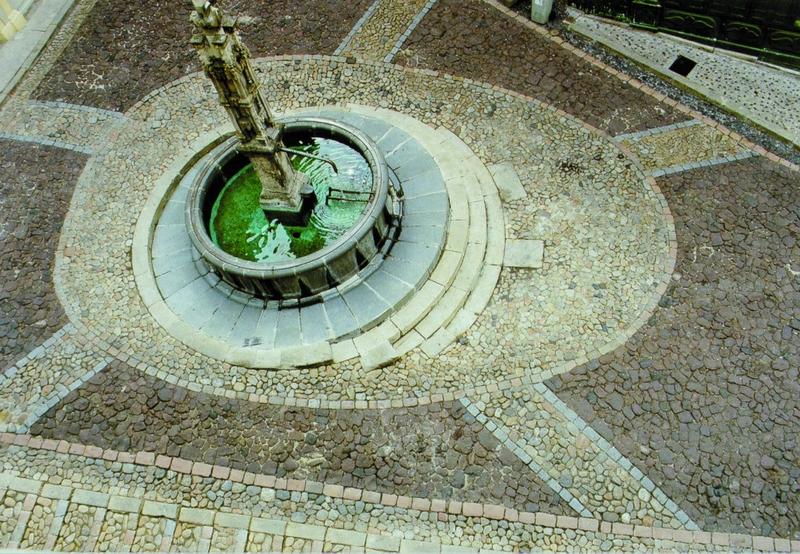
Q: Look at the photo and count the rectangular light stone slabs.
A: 2